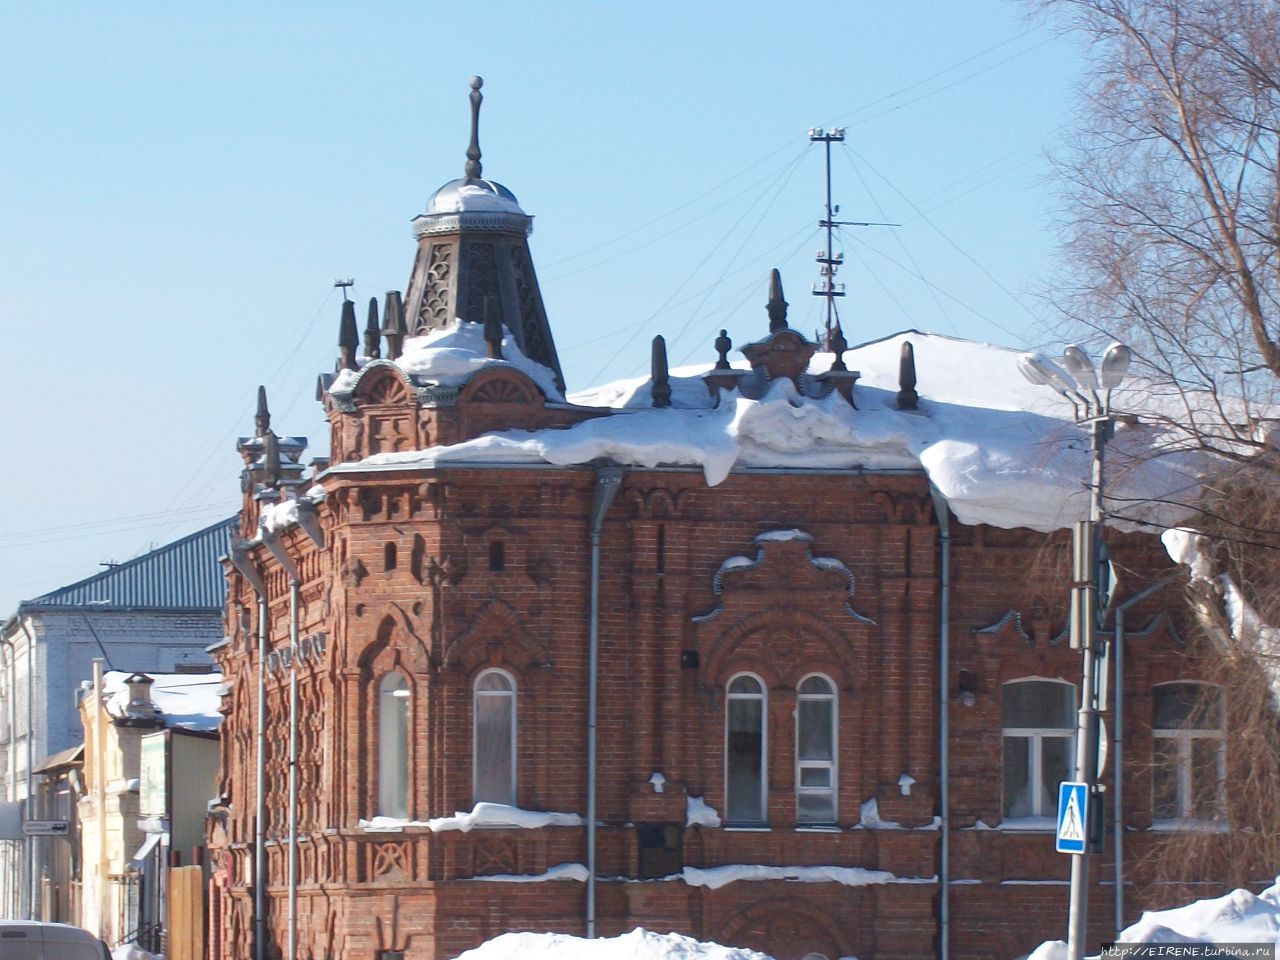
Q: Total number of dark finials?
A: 12